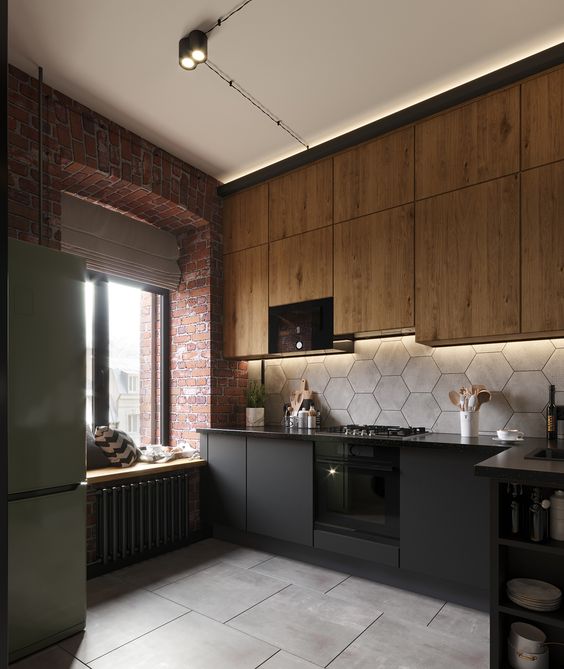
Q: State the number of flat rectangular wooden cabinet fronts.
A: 10